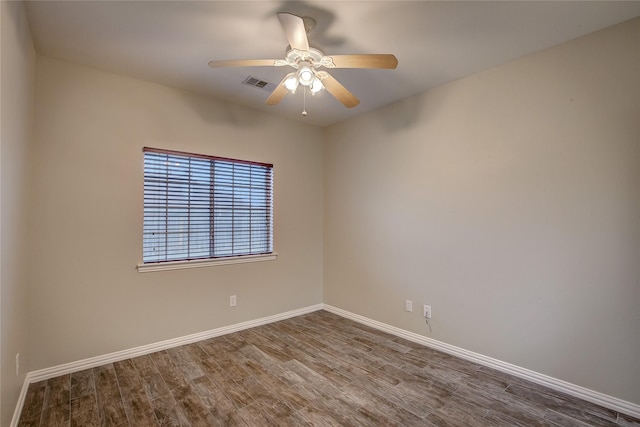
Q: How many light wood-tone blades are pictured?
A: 5